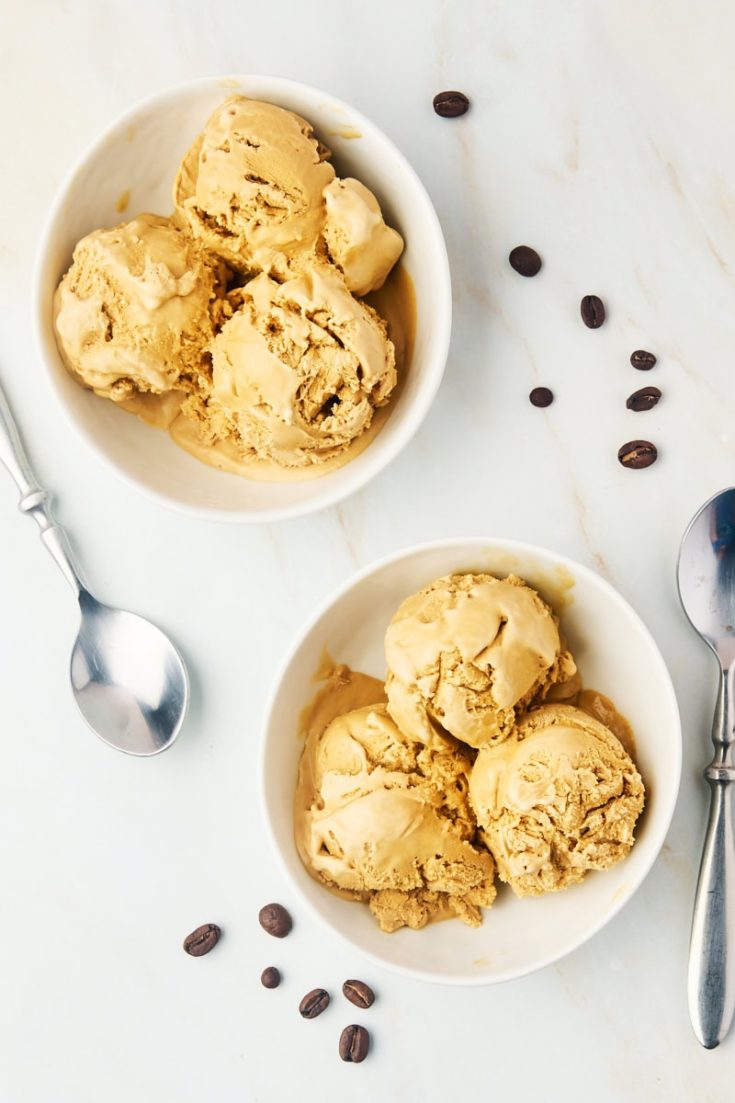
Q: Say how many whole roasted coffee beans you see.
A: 13